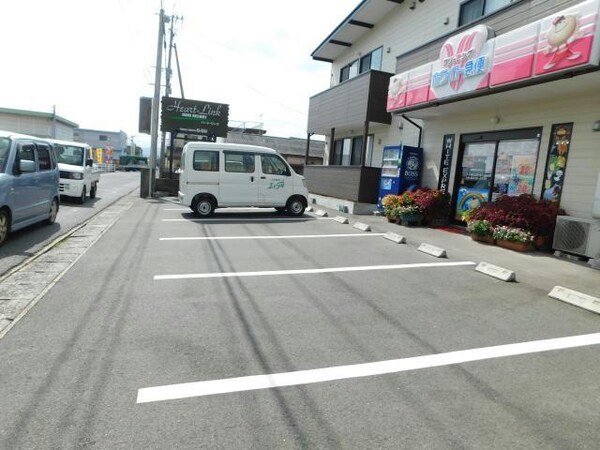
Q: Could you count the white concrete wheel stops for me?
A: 8